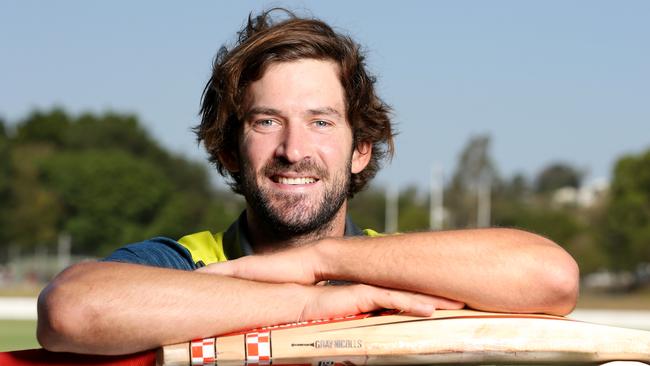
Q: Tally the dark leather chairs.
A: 0